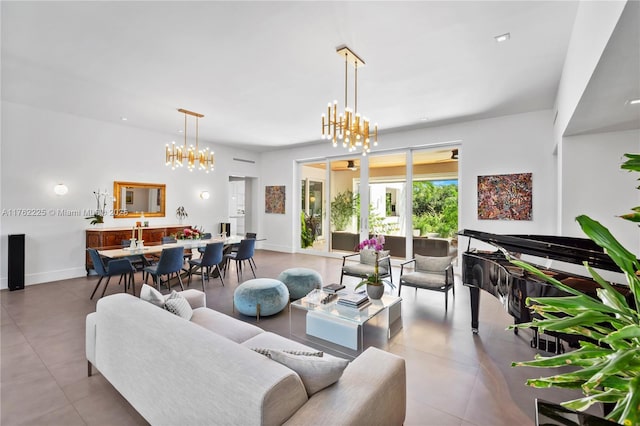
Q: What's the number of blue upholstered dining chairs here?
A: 8